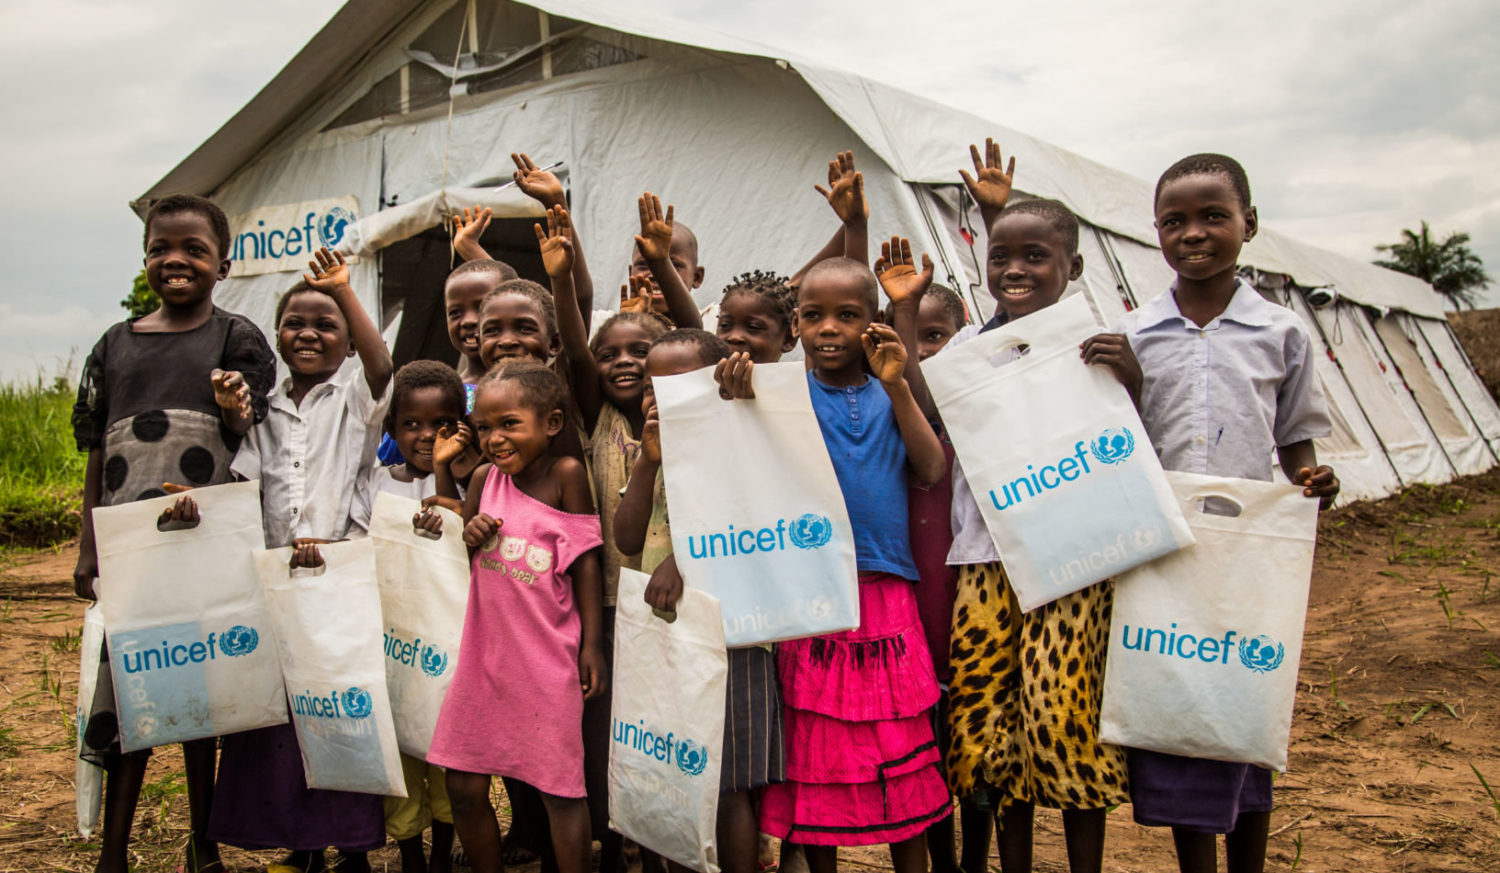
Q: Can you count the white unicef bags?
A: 8